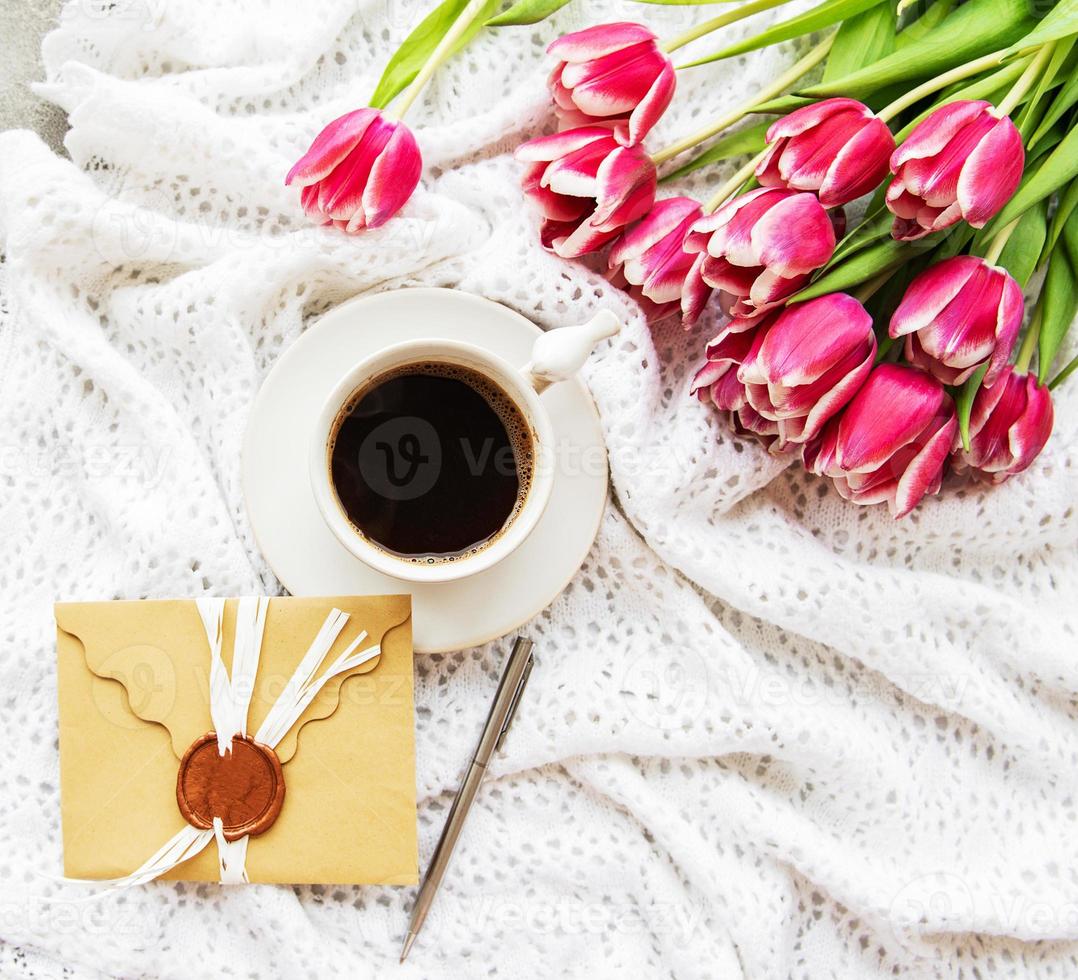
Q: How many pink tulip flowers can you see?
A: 12